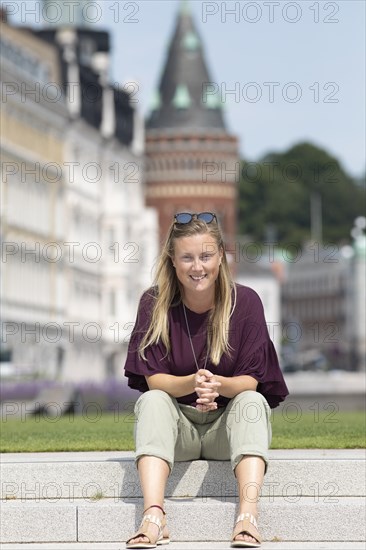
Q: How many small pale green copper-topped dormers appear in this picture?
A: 4